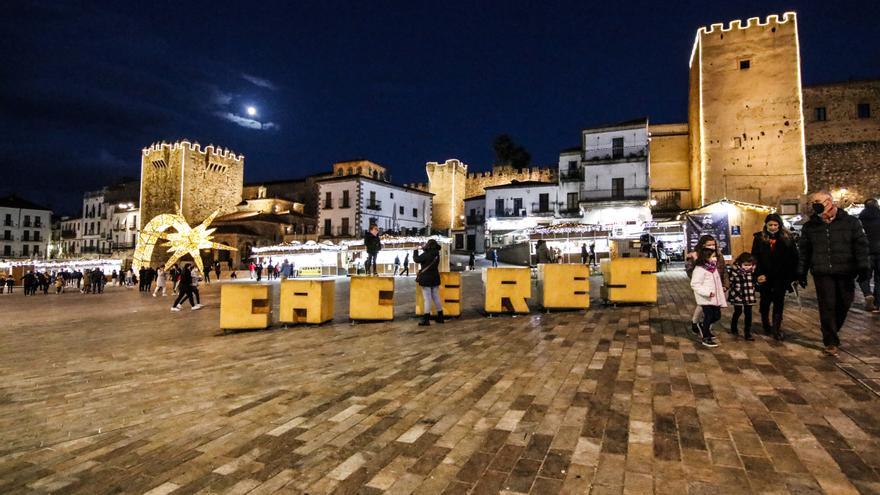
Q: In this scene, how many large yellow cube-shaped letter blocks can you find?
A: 7